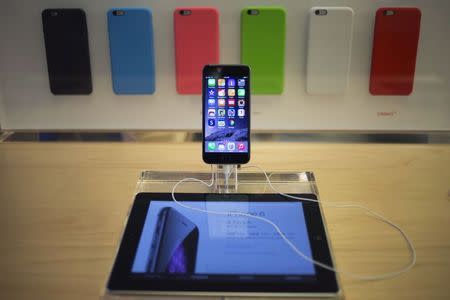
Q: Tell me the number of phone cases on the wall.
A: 6